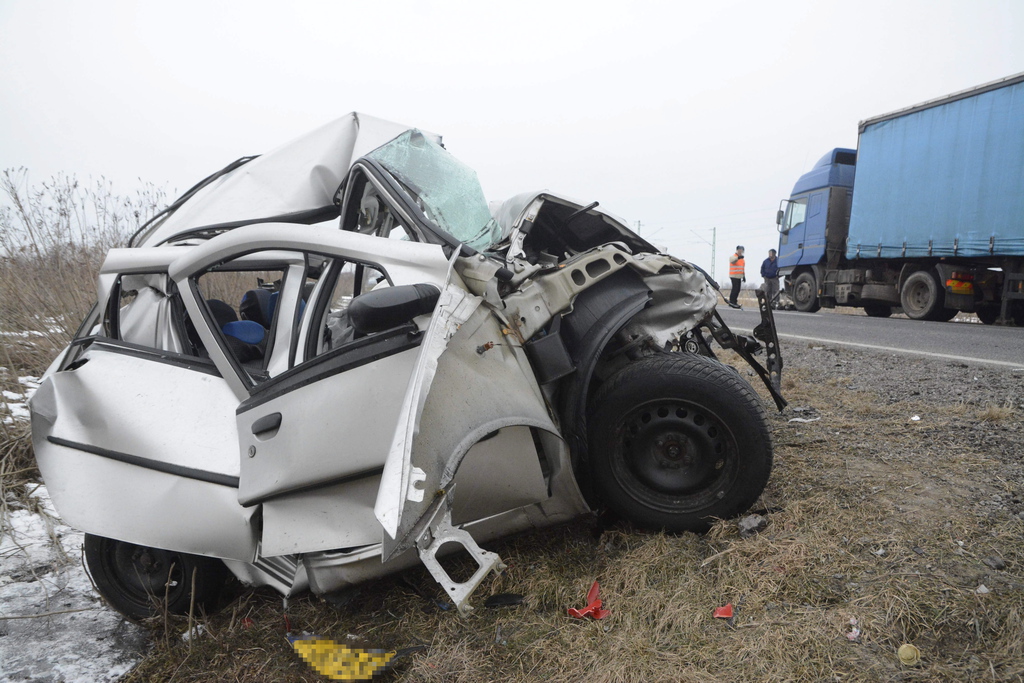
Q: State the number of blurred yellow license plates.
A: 1